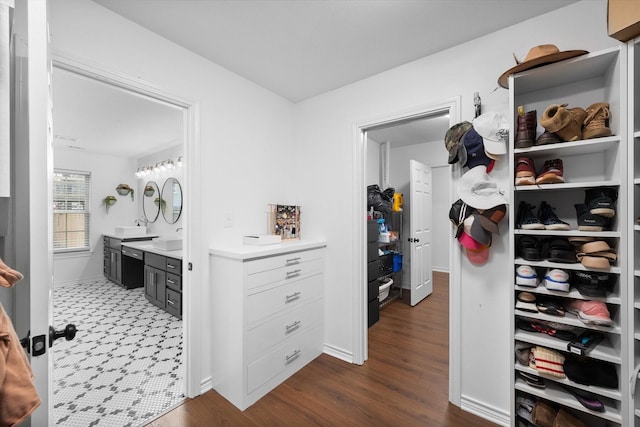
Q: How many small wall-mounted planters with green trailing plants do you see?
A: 2